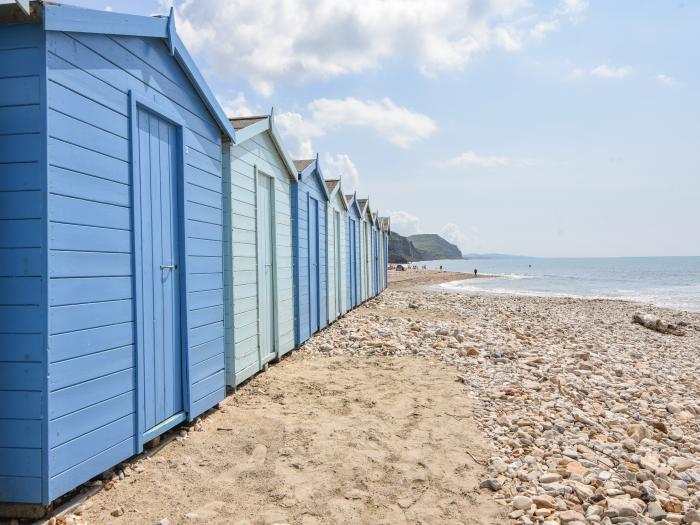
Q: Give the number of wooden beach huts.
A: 9